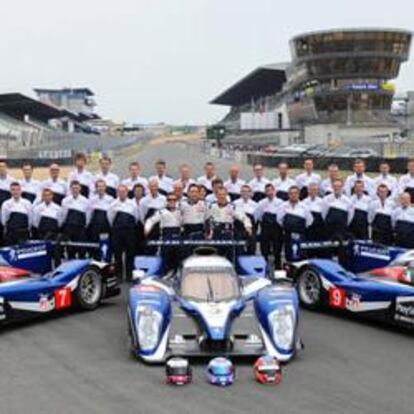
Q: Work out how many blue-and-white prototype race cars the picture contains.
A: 3